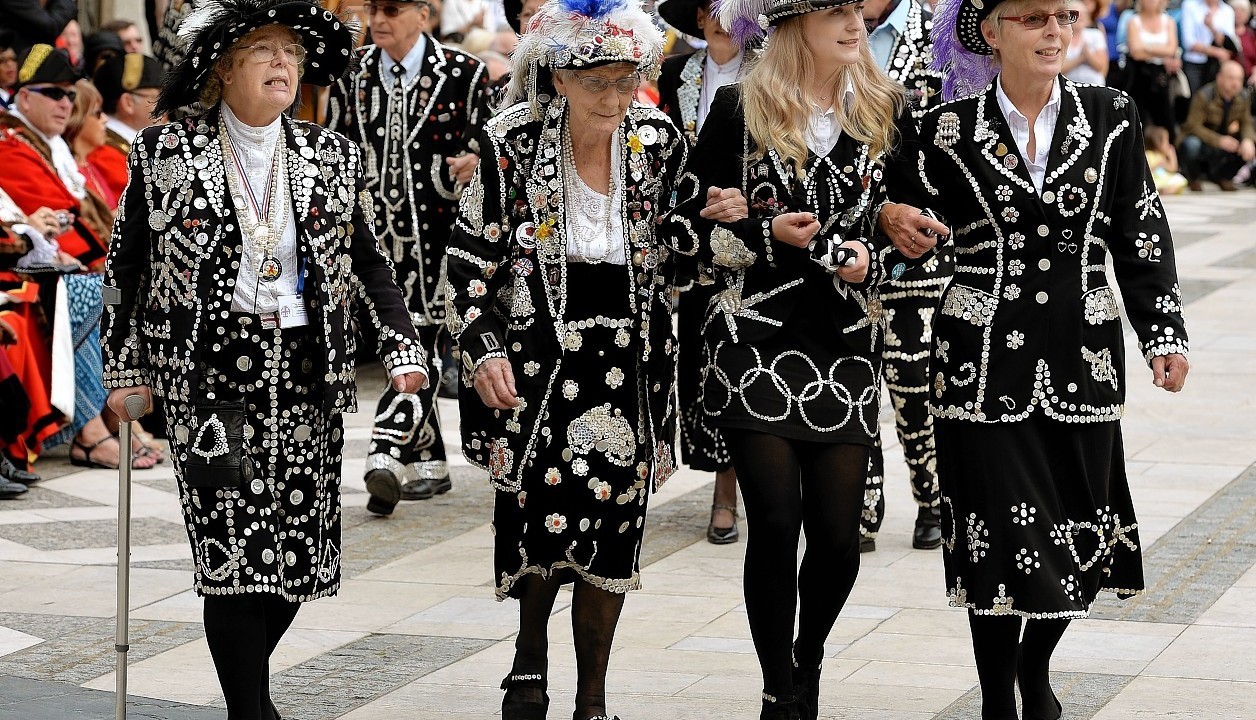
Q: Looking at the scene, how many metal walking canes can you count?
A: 1